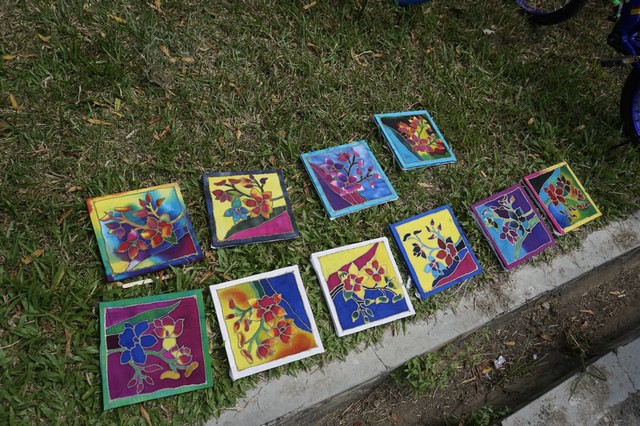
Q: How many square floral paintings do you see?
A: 10